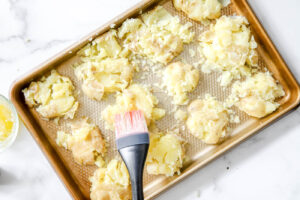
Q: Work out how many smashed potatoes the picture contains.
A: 12